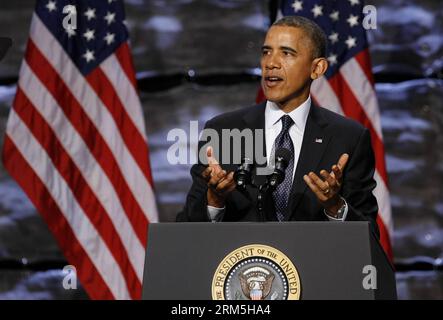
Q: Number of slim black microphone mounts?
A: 2